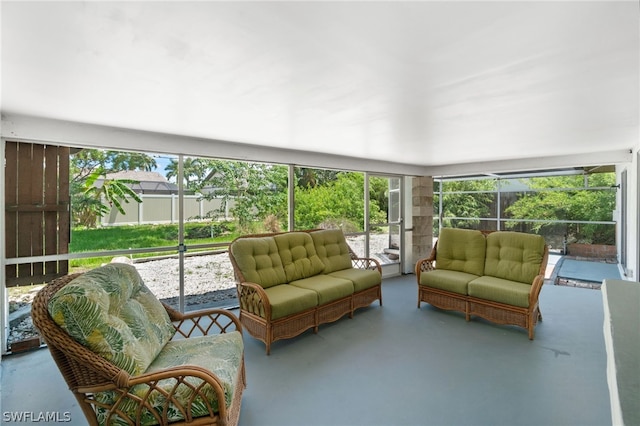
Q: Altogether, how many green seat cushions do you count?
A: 5